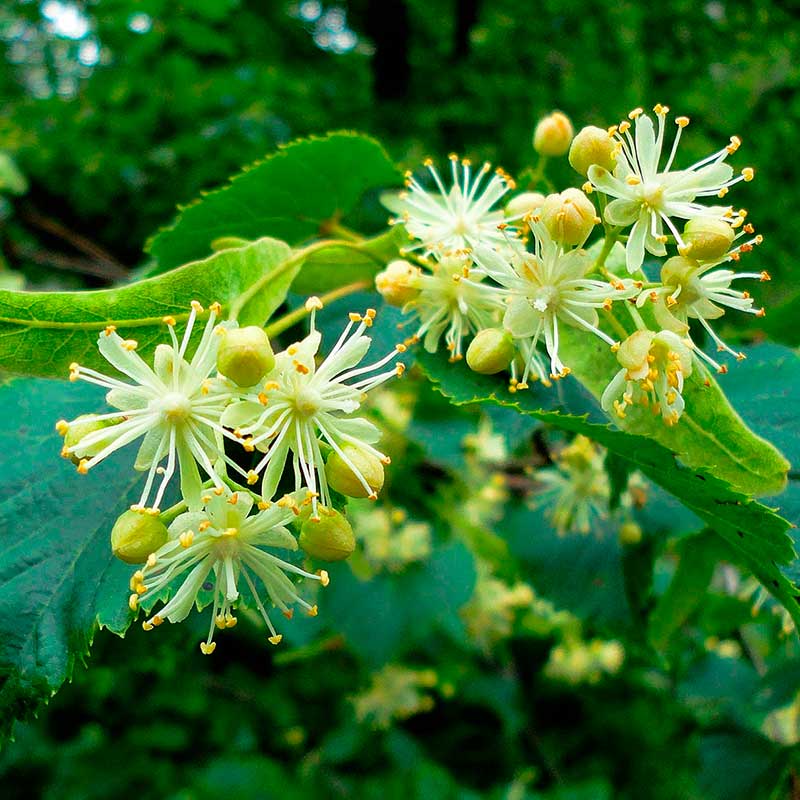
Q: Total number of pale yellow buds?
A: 12